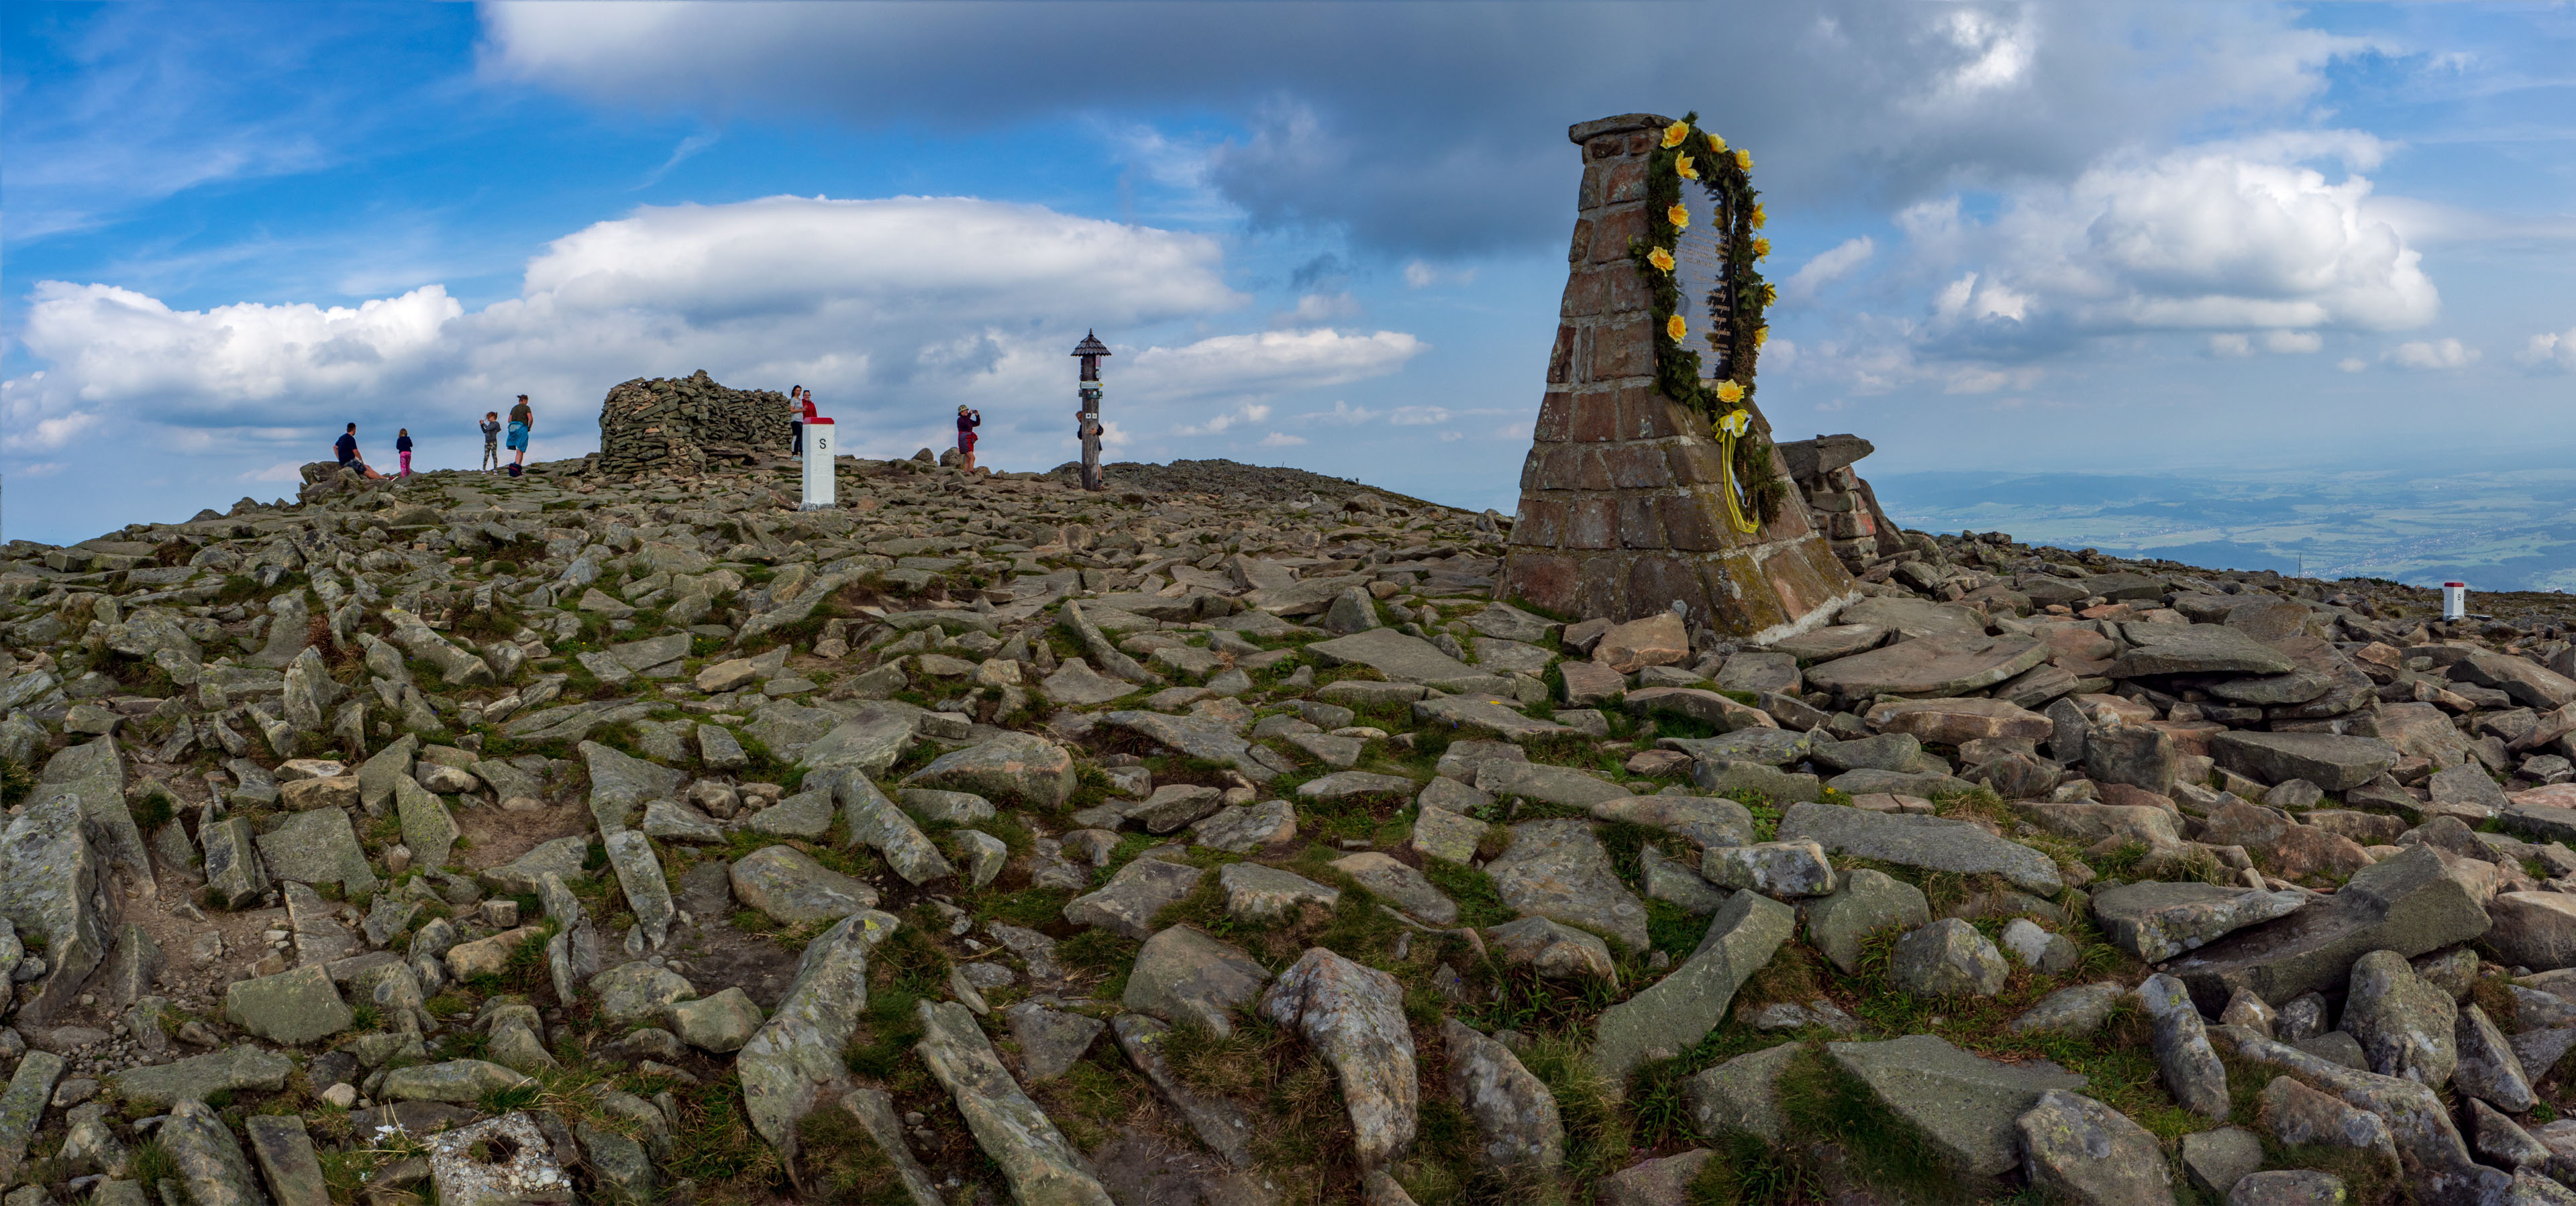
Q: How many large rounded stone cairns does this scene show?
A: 1